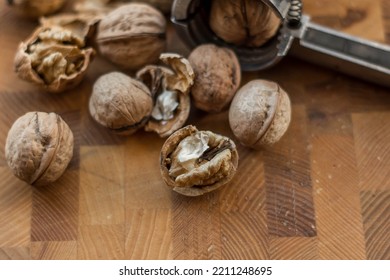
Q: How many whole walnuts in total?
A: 6